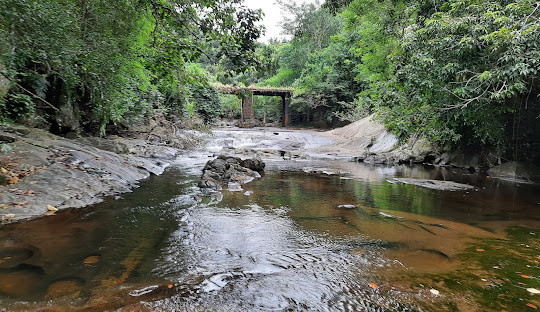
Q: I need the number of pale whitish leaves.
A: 2